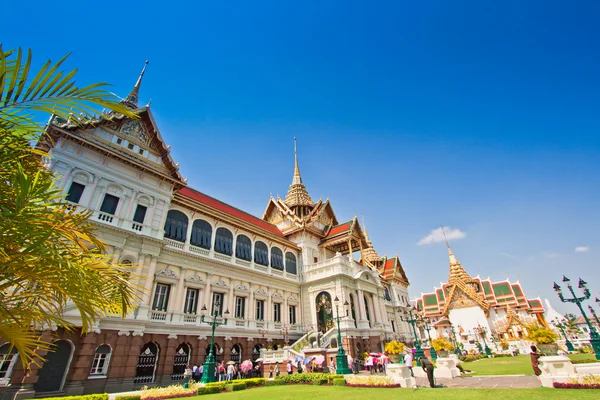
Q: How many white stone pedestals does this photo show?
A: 3